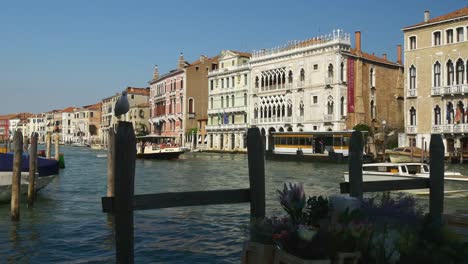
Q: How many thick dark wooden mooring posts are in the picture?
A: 4